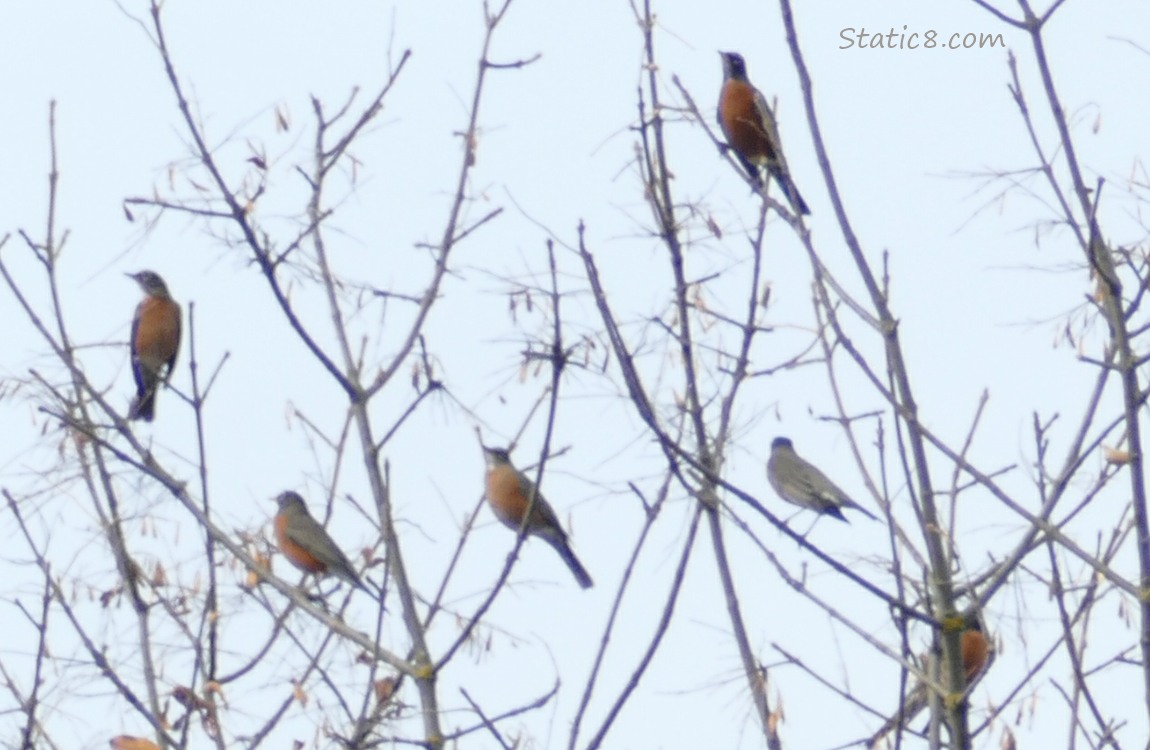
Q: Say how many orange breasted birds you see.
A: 5